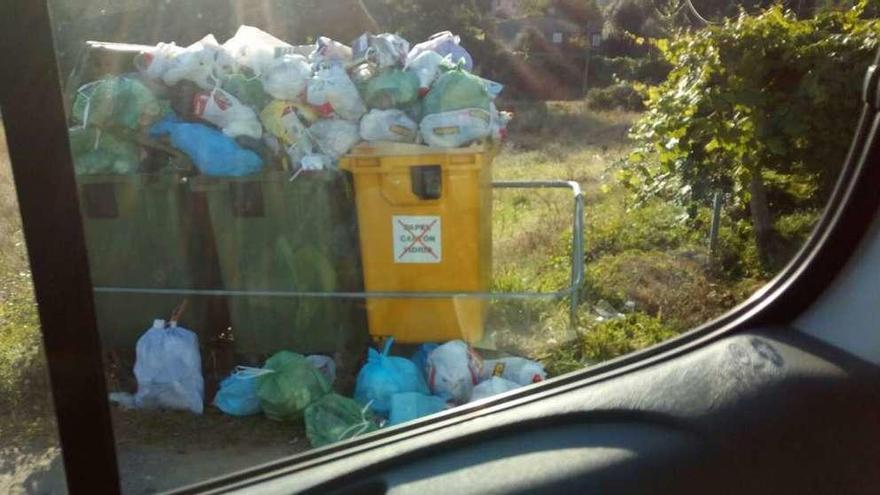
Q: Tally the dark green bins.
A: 2